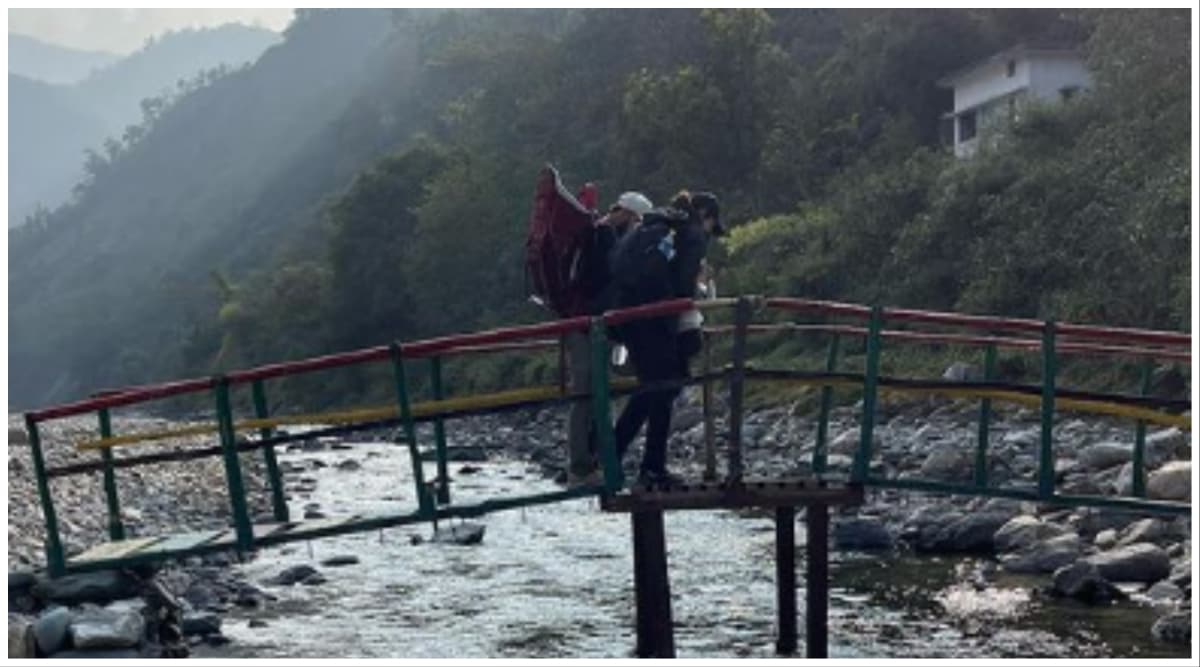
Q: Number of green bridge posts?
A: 12